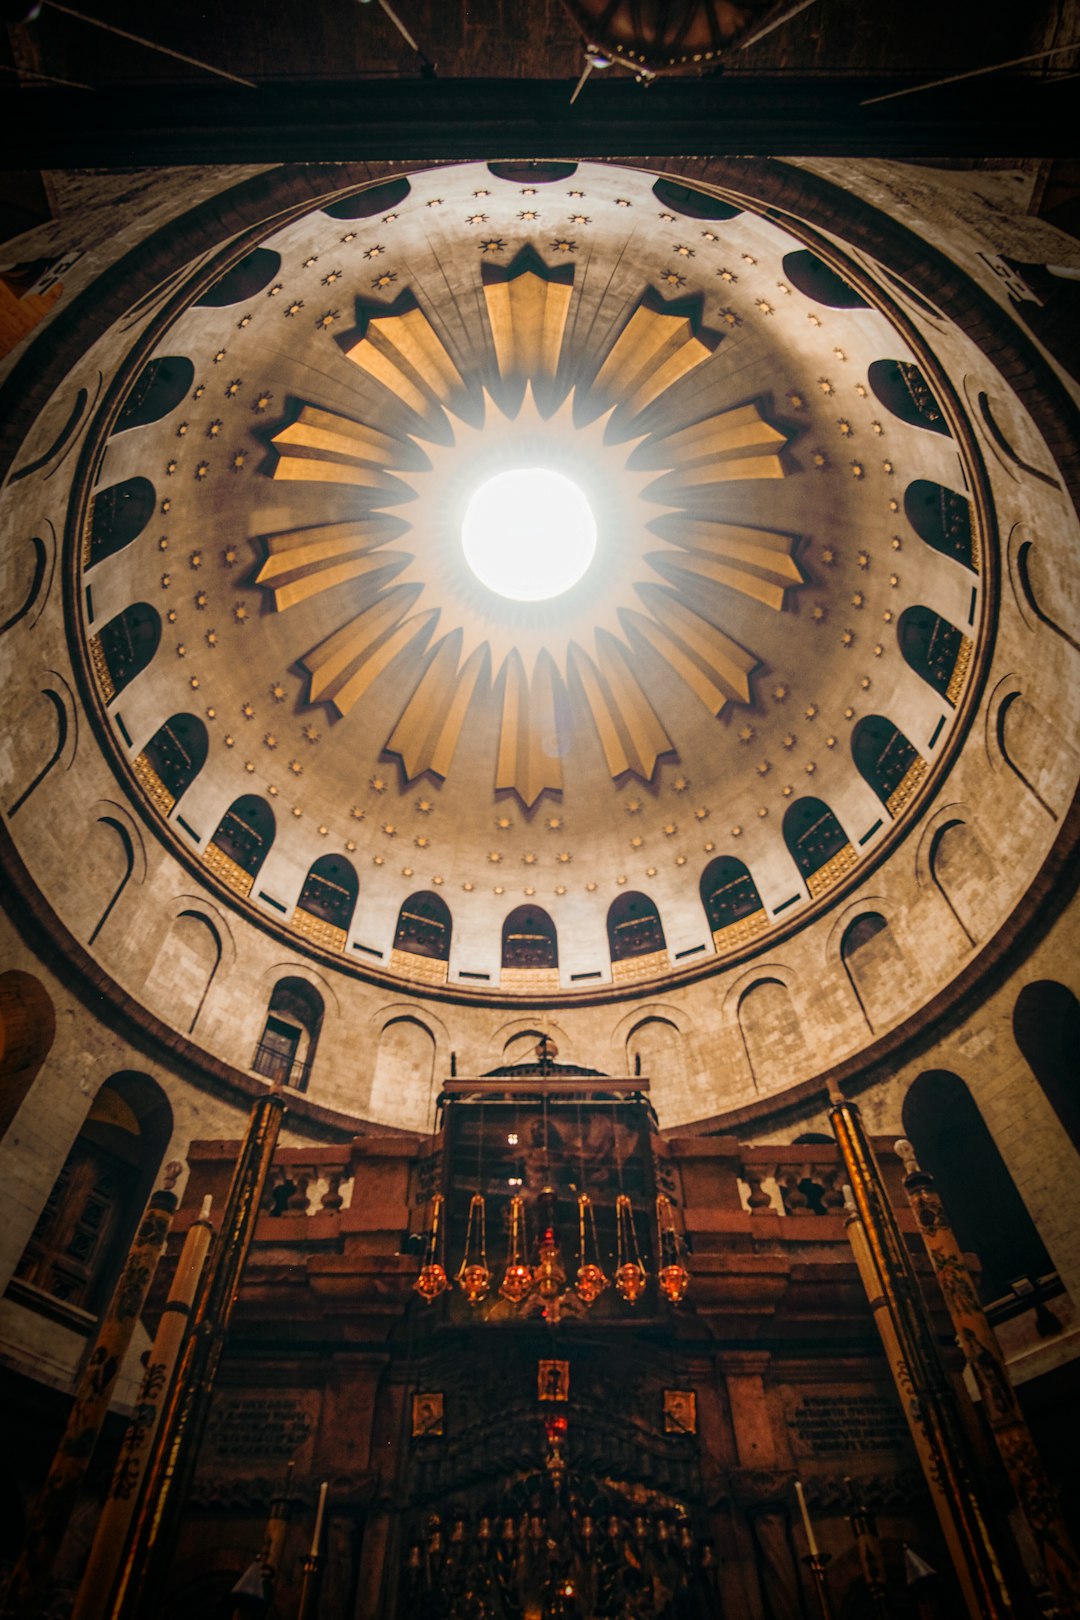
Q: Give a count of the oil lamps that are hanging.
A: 7